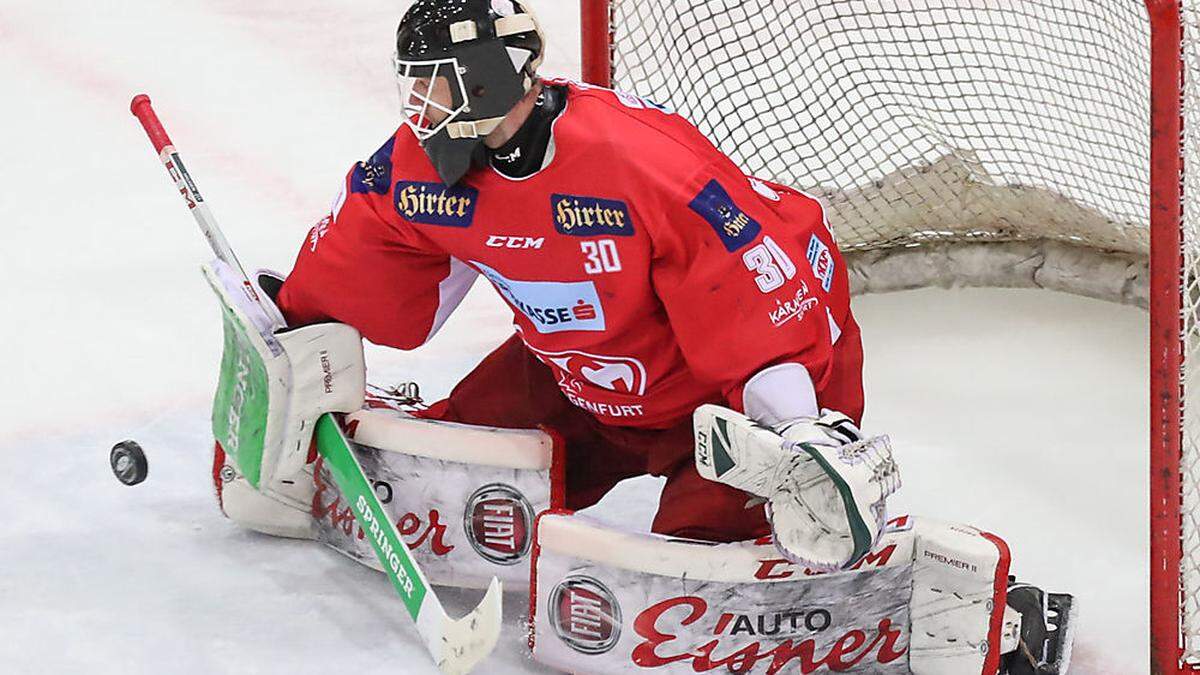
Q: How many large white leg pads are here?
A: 2